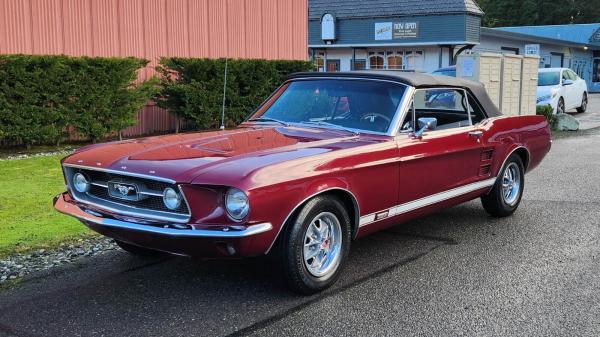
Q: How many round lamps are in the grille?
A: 2